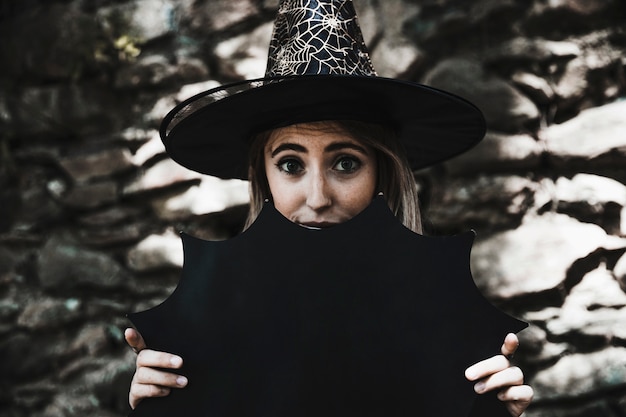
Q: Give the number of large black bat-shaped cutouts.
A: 1